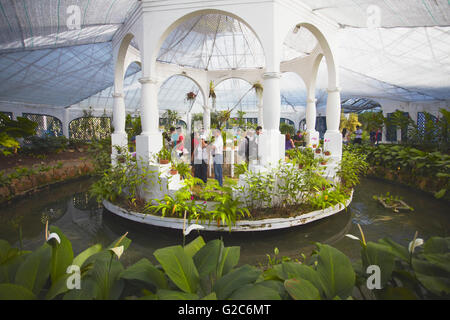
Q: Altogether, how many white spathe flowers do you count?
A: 5